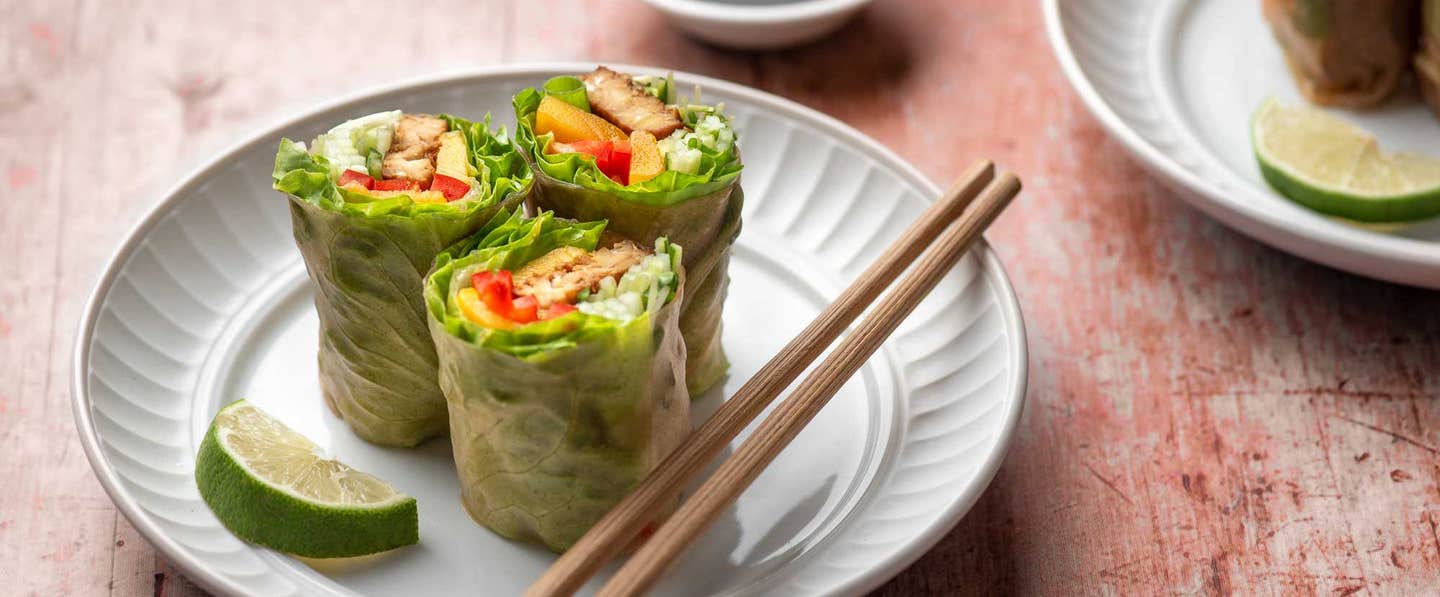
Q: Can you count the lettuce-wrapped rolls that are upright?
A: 3